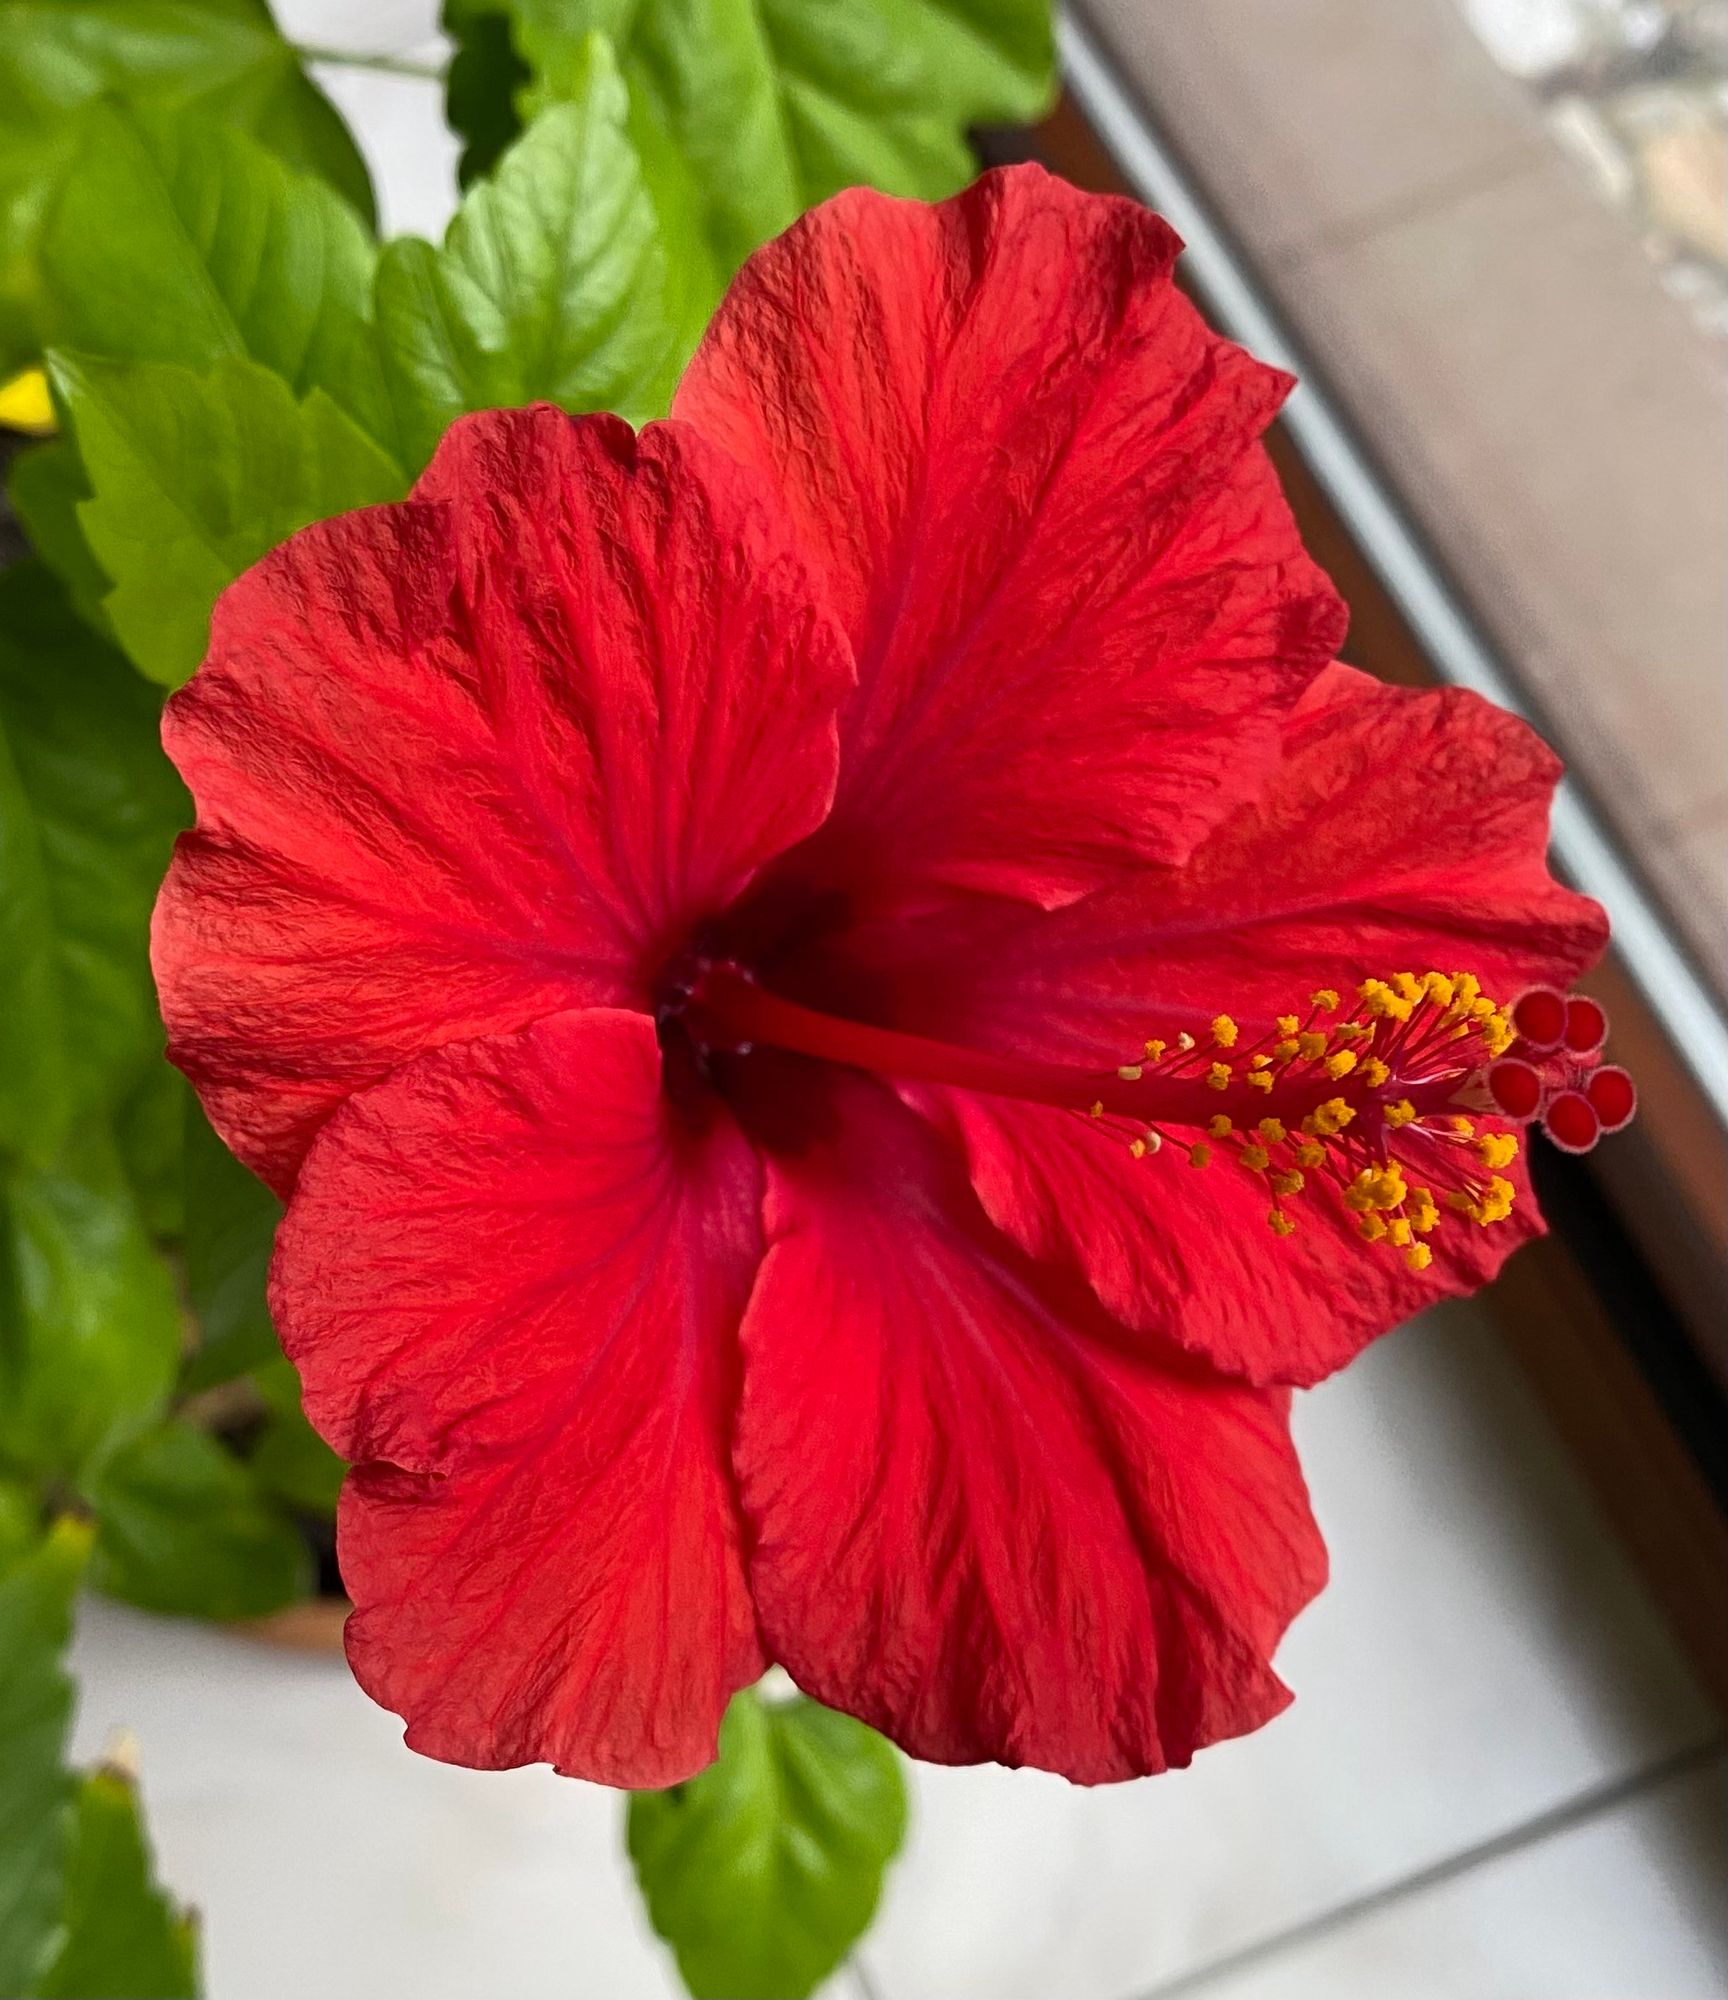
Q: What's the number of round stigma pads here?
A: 5